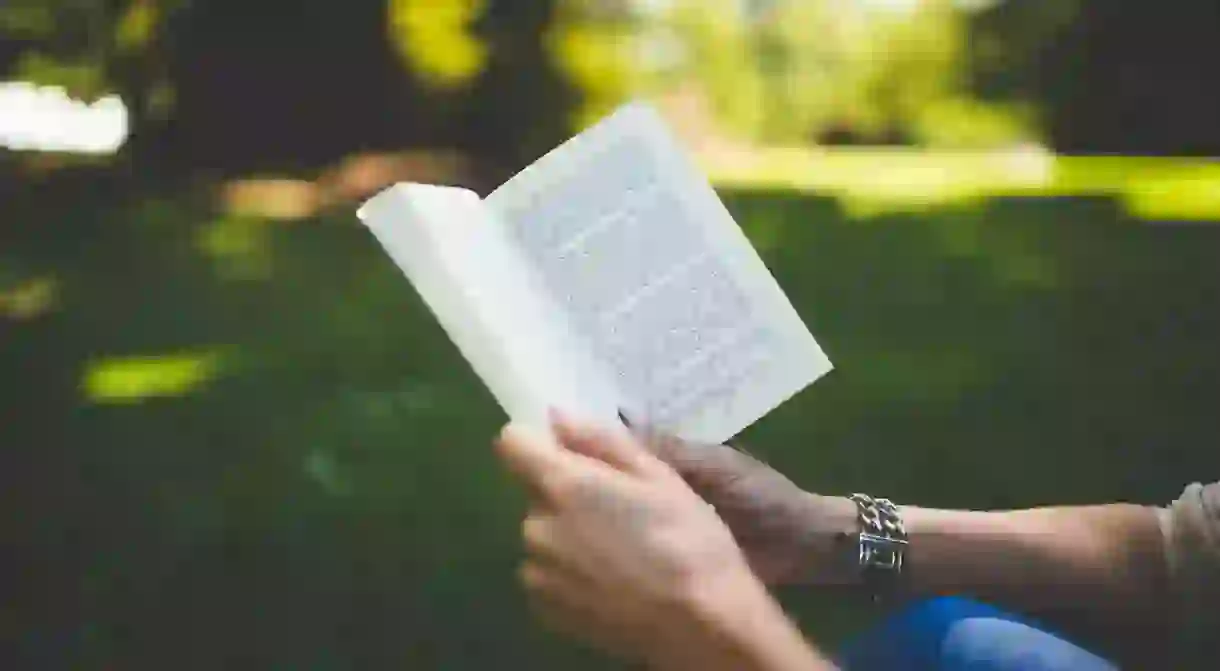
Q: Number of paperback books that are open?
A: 1